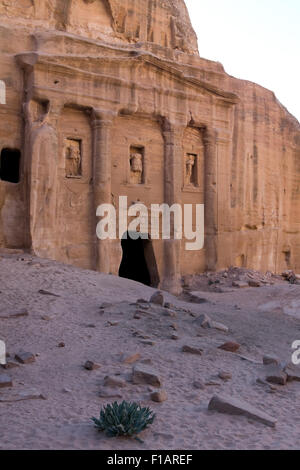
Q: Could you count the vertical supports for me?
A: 4